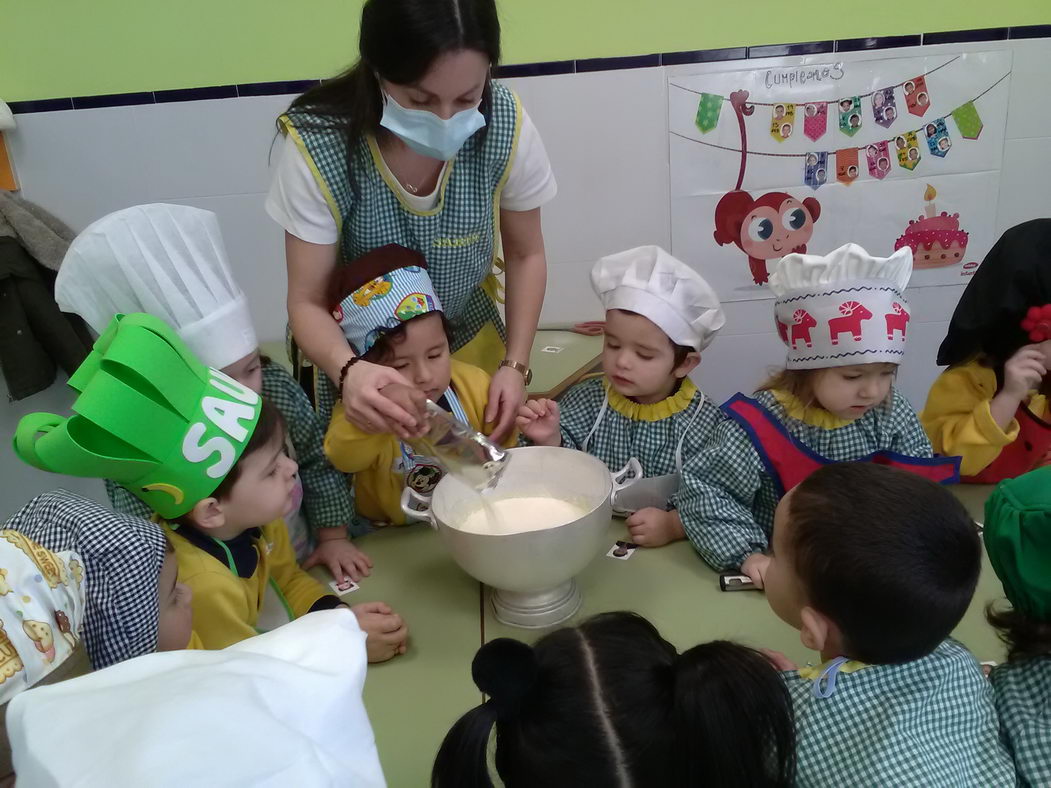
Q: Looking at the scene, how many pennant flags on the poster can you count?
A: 12